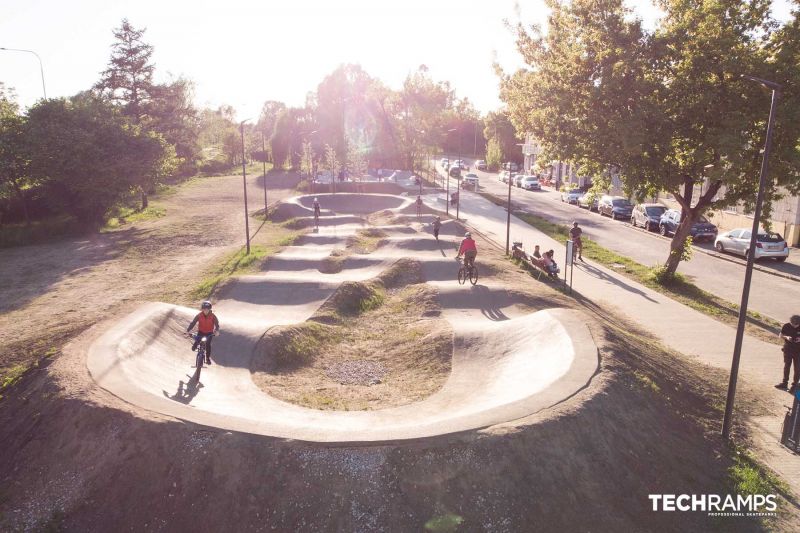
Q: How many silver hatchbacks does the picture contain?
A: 1